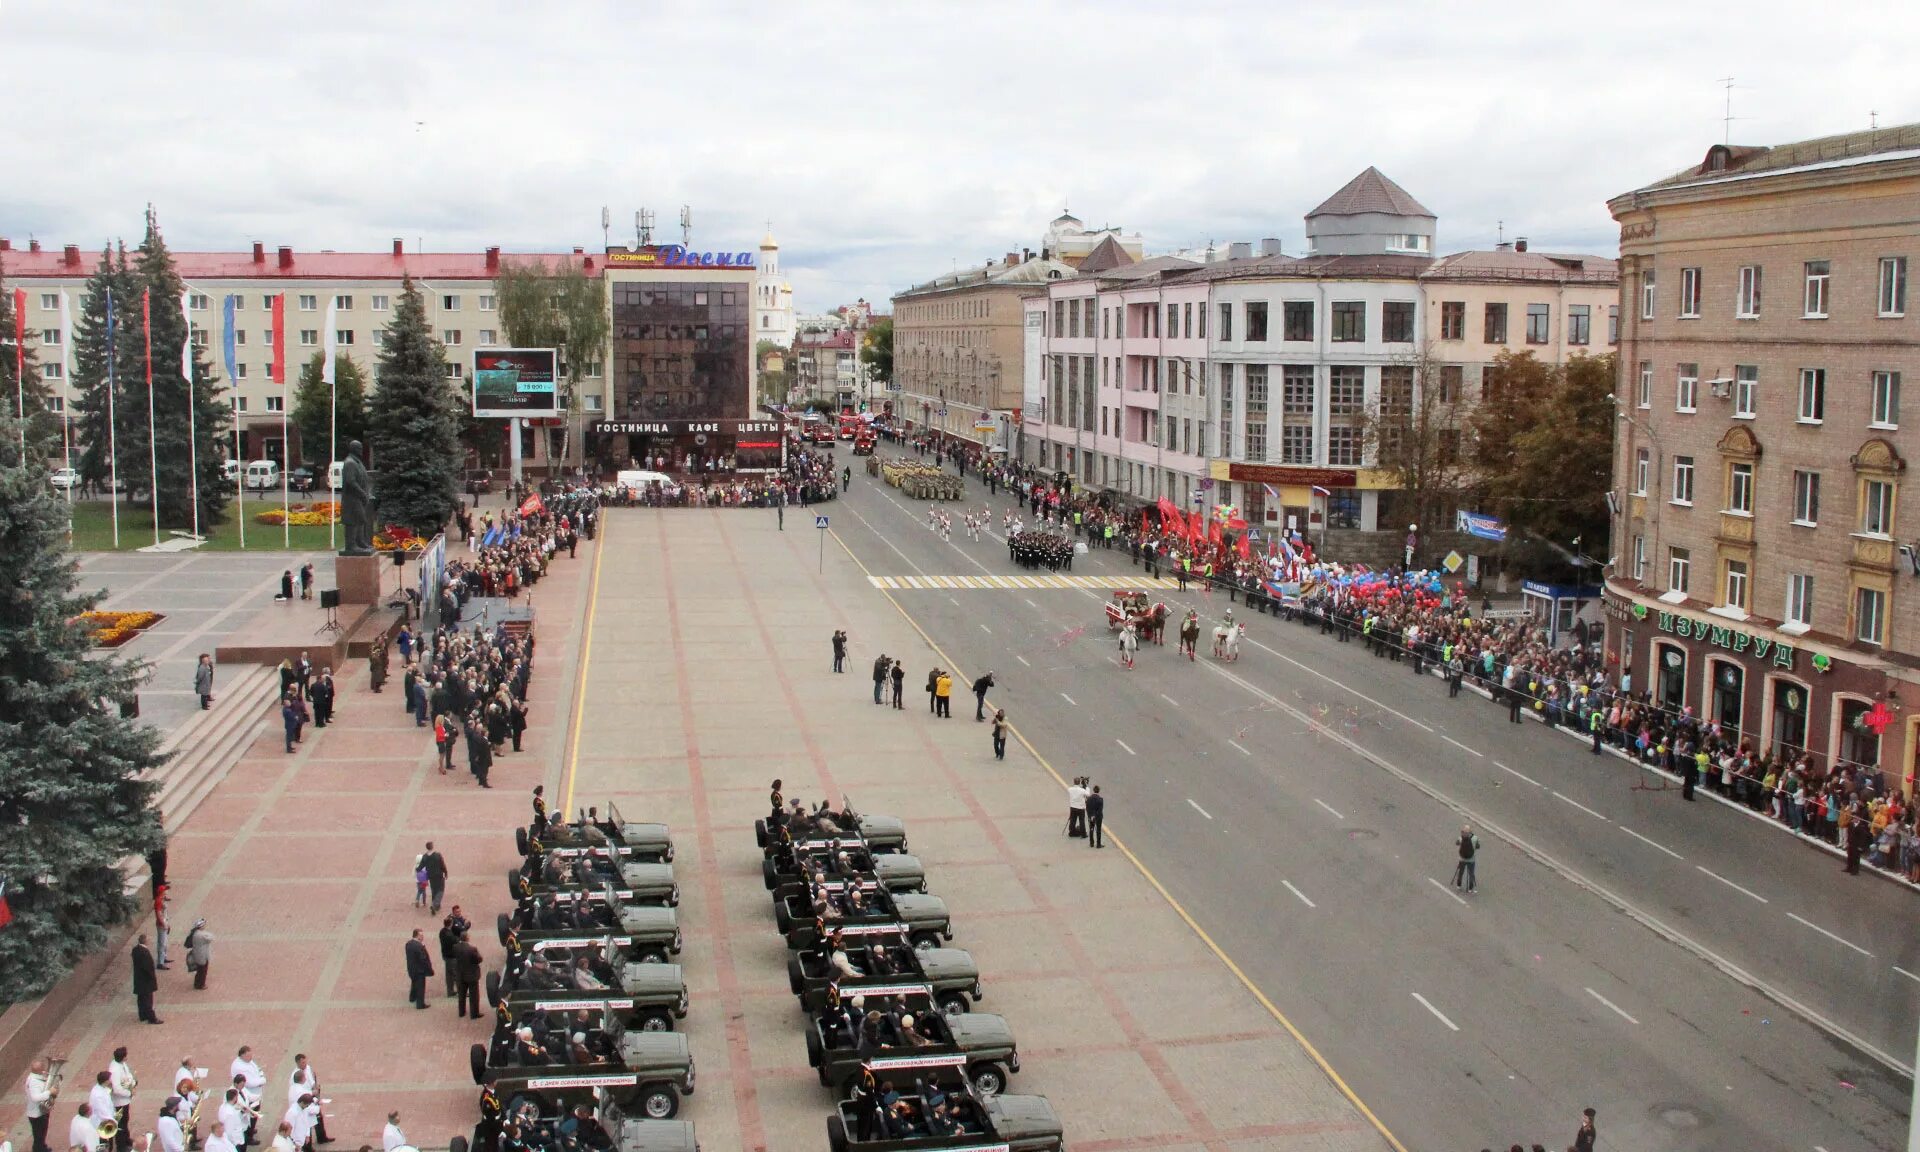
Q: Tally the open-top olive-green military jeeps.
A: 12